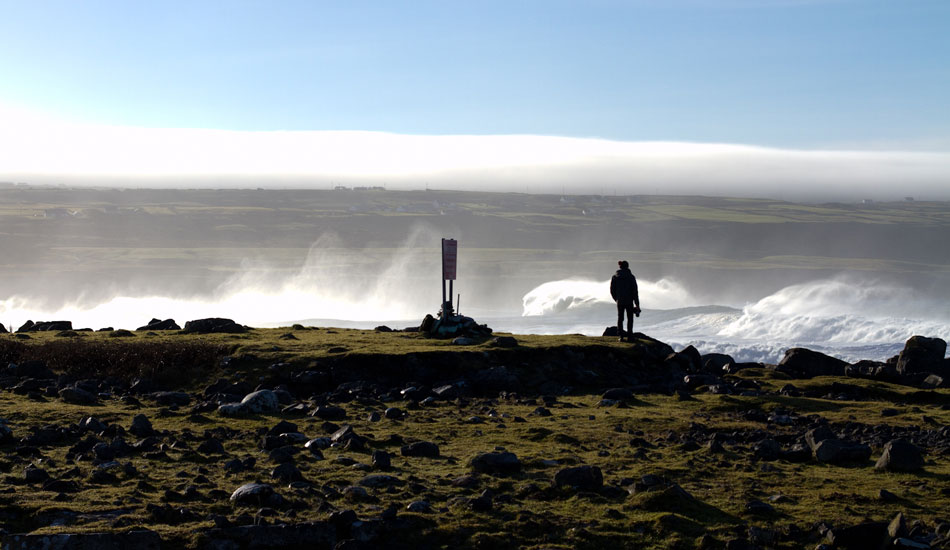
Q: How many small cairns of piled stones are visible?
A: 1